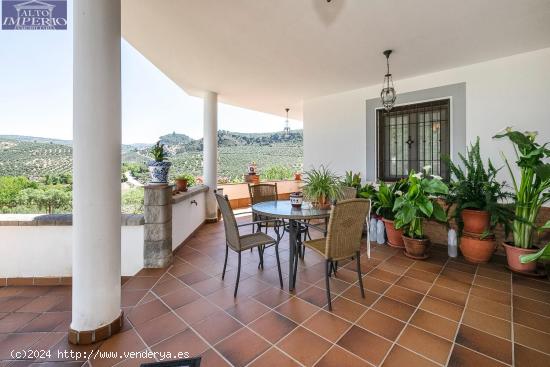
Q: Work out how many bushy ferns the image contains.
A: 1